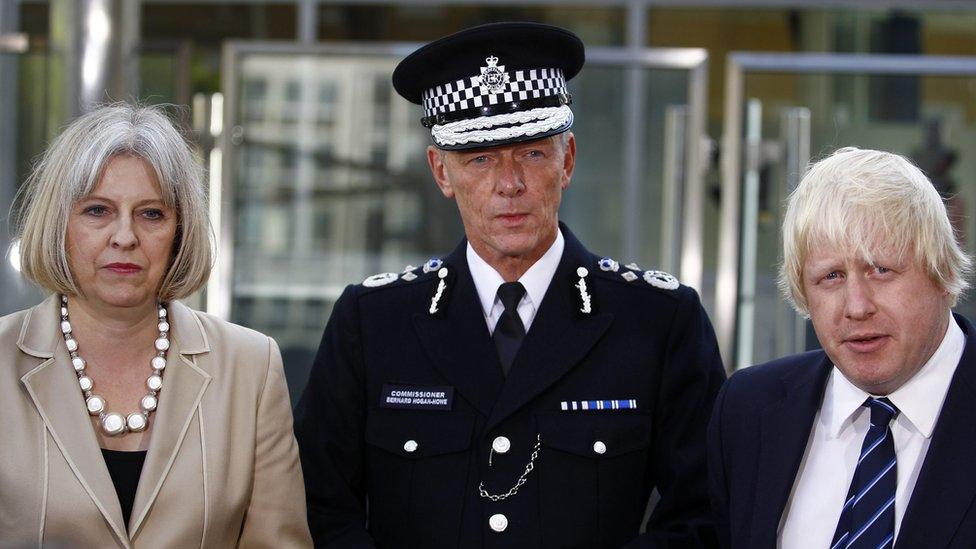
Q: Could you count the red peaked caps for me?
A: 0